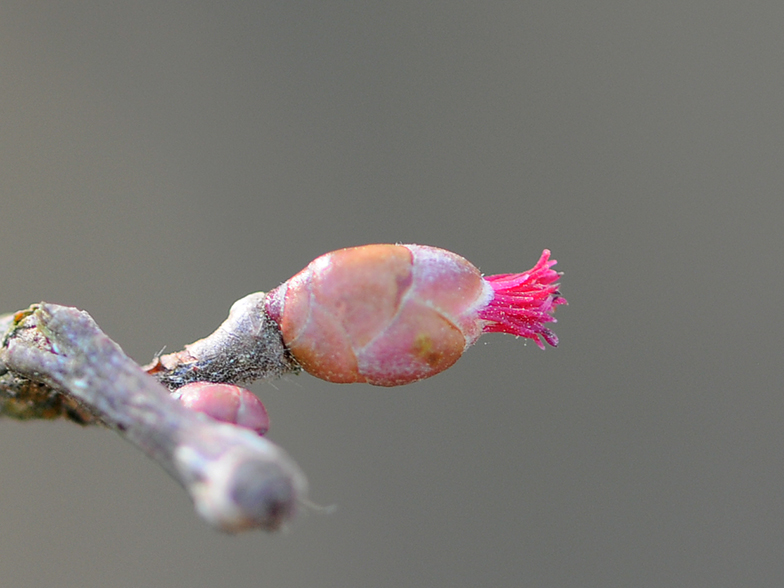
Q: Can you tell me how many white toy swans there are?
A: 0